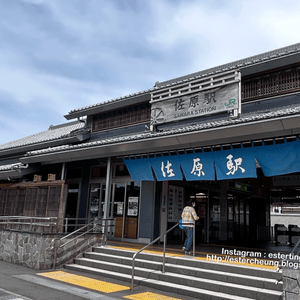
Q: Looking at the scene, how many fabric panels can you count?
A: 5